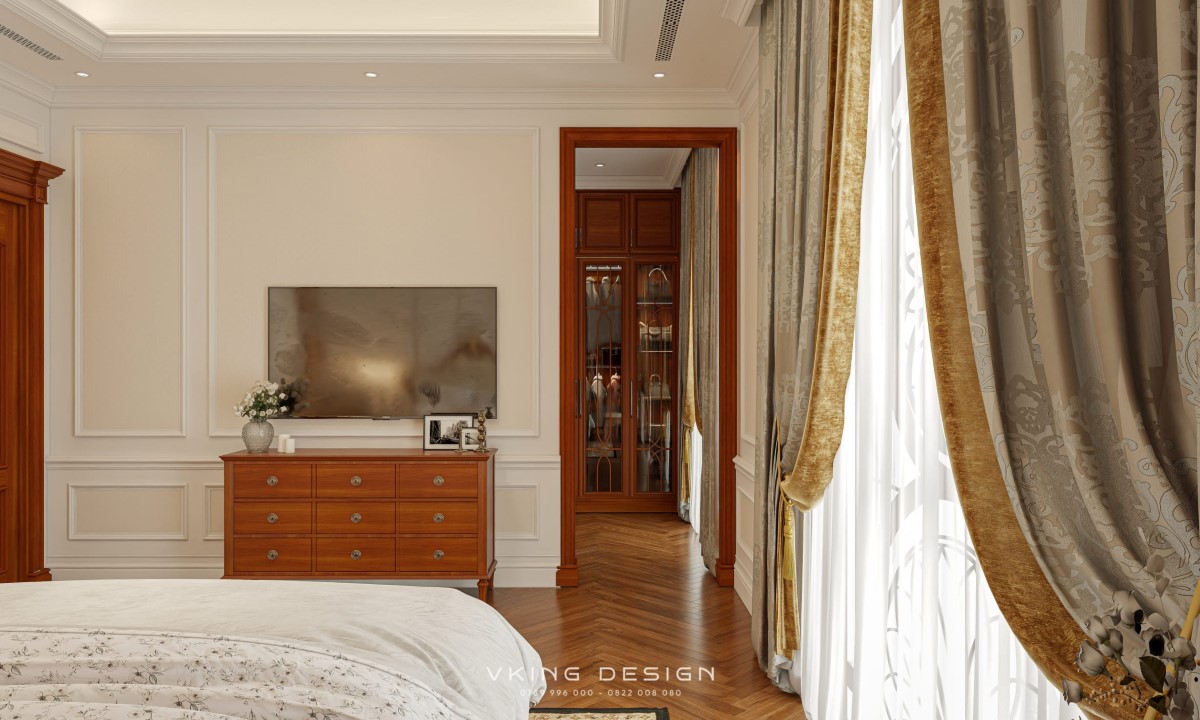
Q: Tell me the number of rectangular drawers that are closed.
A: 9